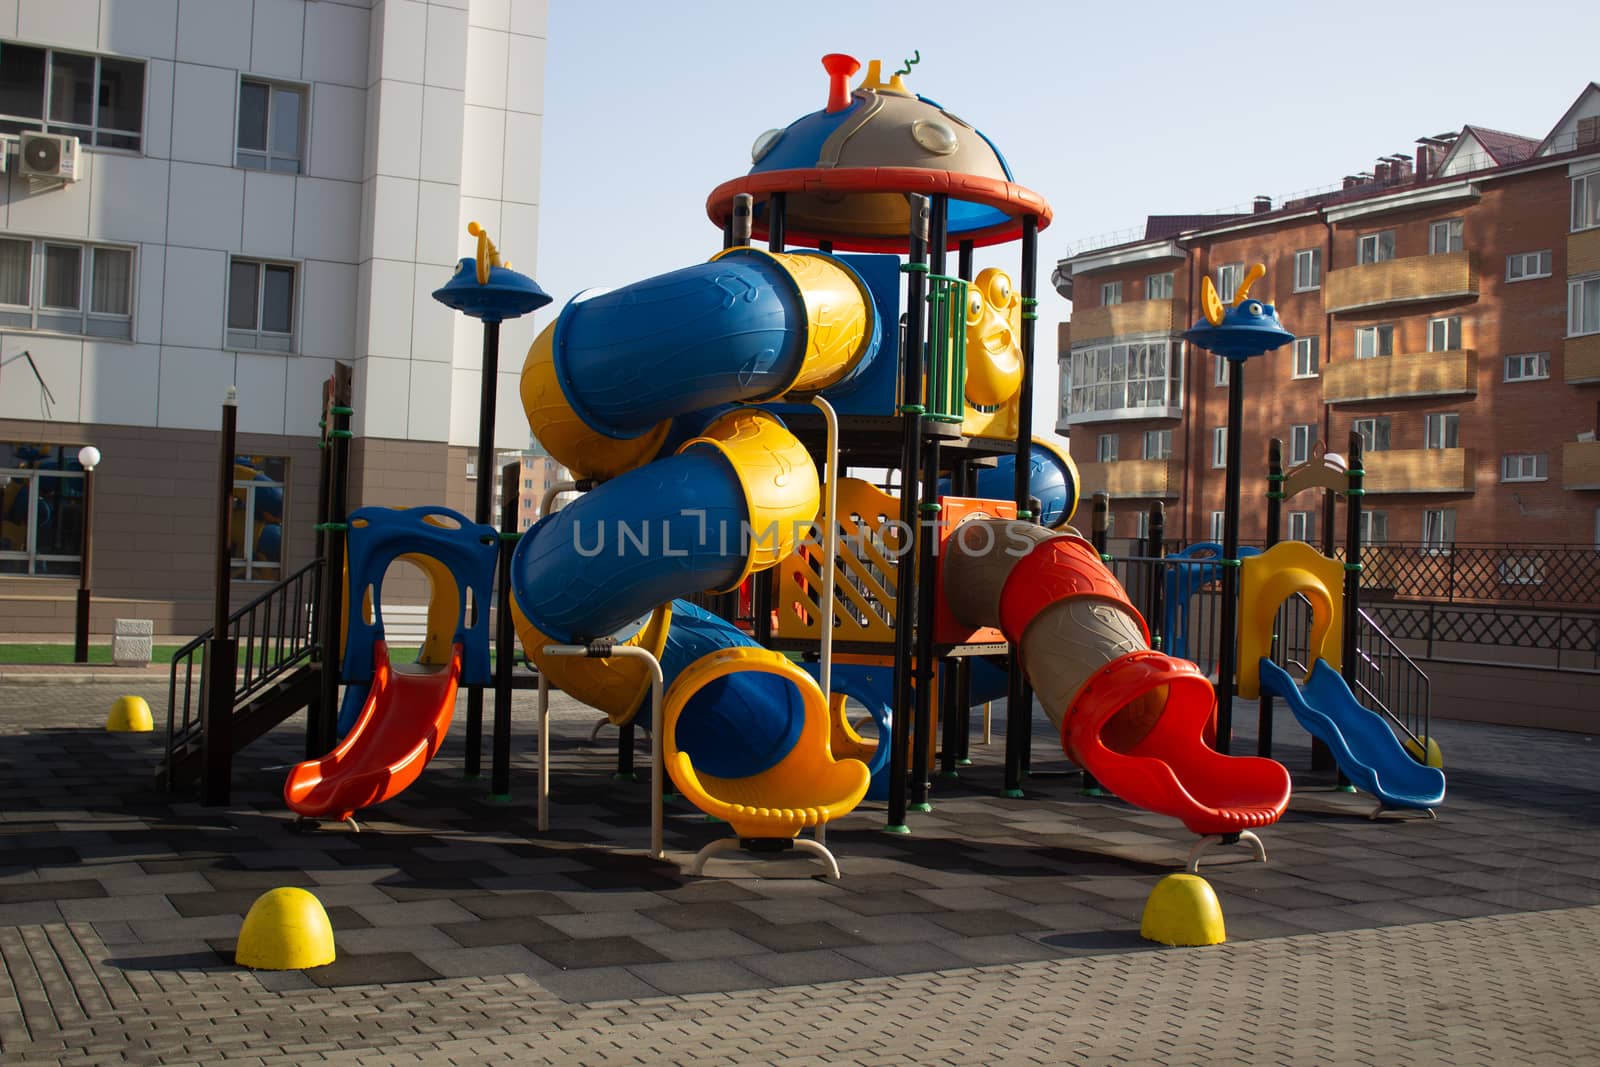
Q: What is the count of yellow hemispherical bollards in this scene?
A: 4